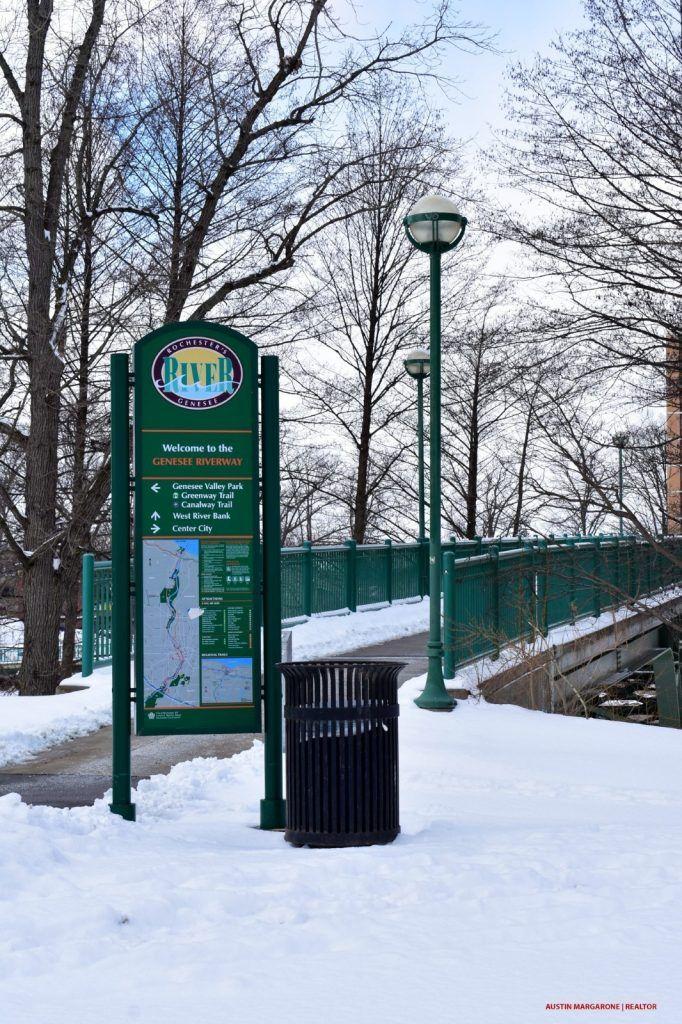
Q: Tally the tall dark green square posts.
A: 2